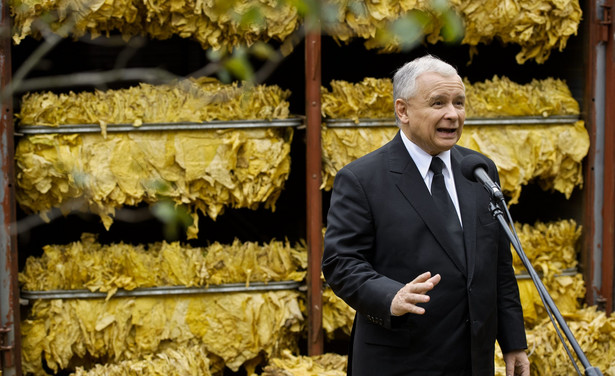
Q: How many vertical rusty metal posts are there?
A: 3